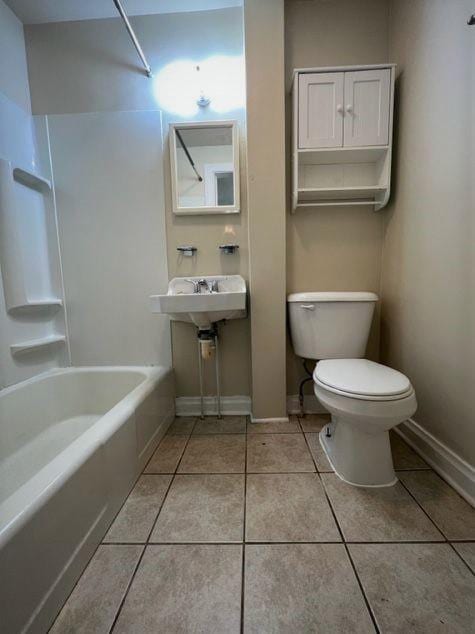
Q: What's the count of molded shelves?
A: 3